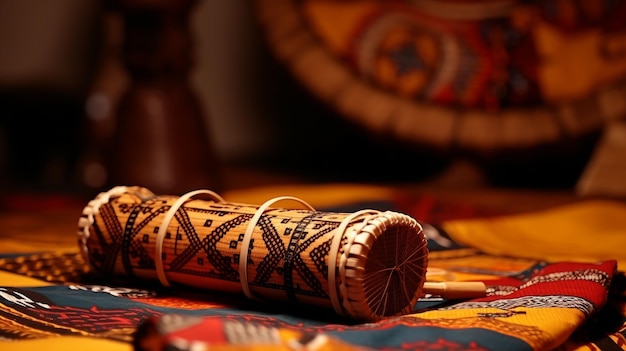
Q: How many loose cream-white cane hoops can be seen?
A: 3